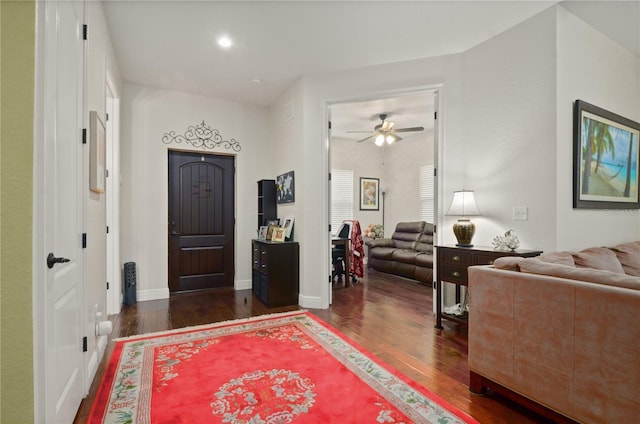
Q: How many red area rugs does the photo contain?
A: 1